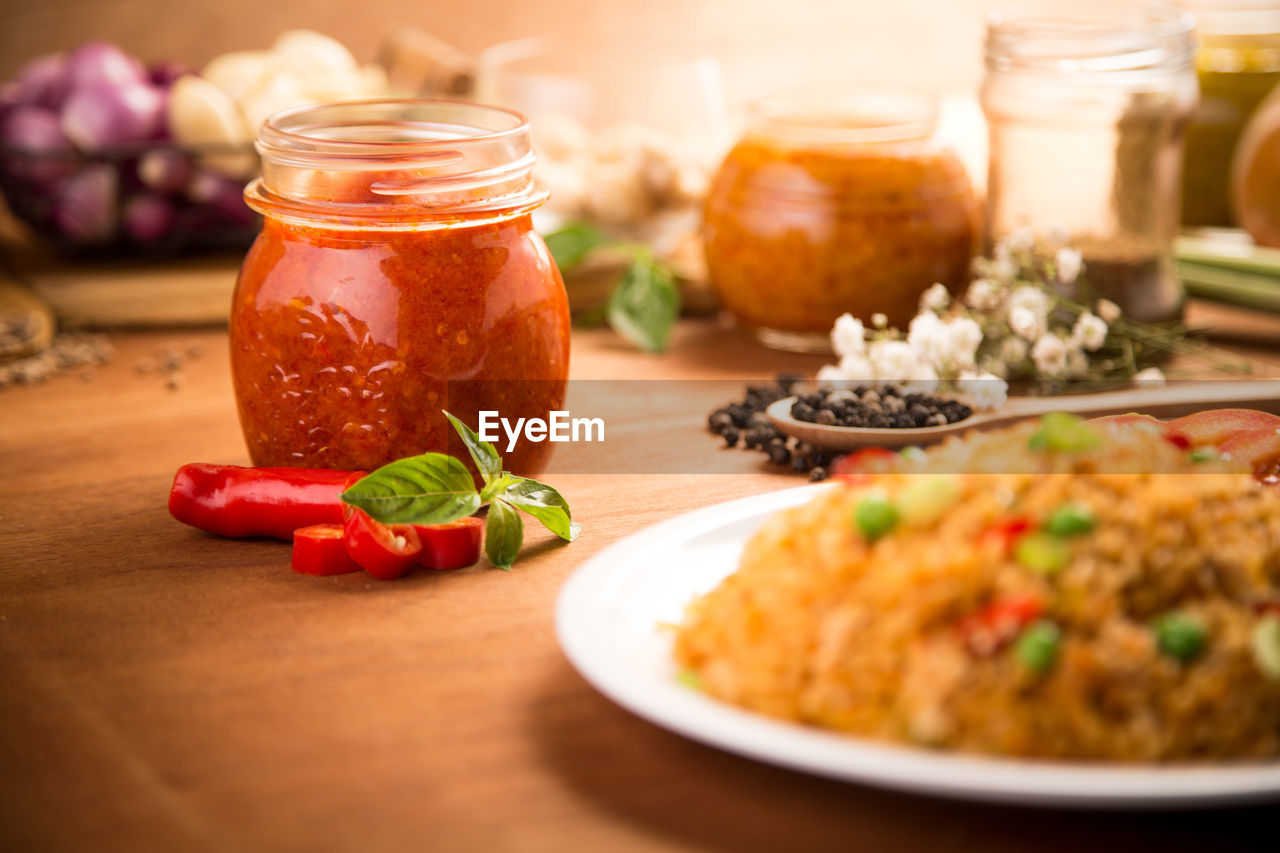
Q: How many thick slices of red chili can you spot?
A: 3